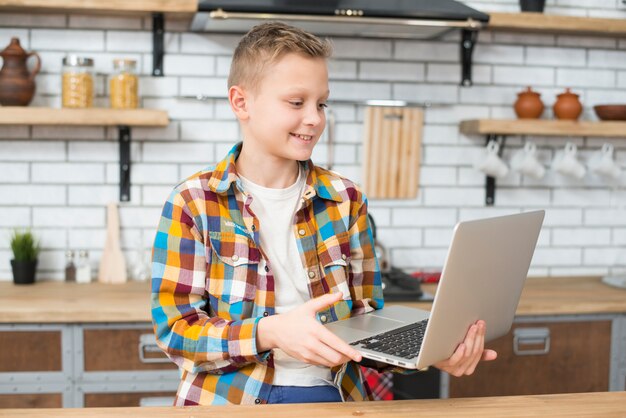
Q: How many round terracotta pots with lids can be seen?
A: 2